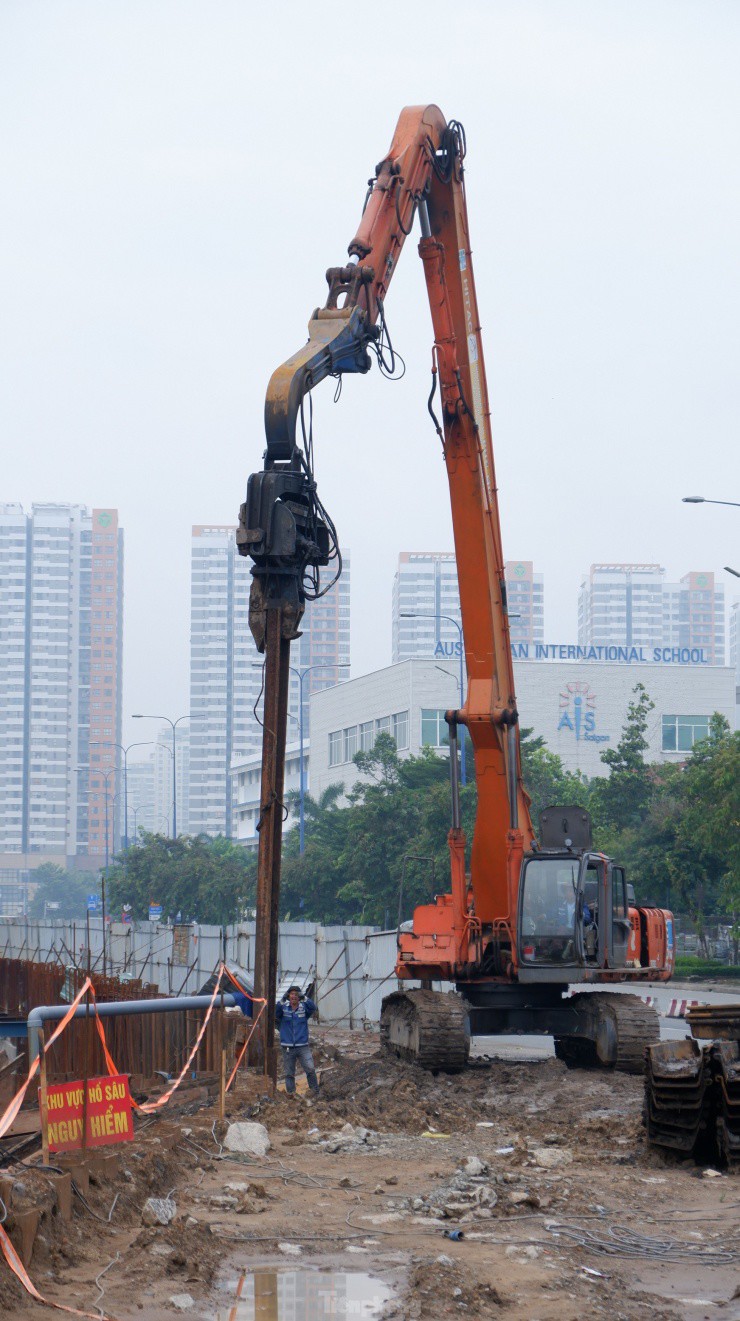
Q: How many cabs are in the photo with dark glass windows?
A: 1